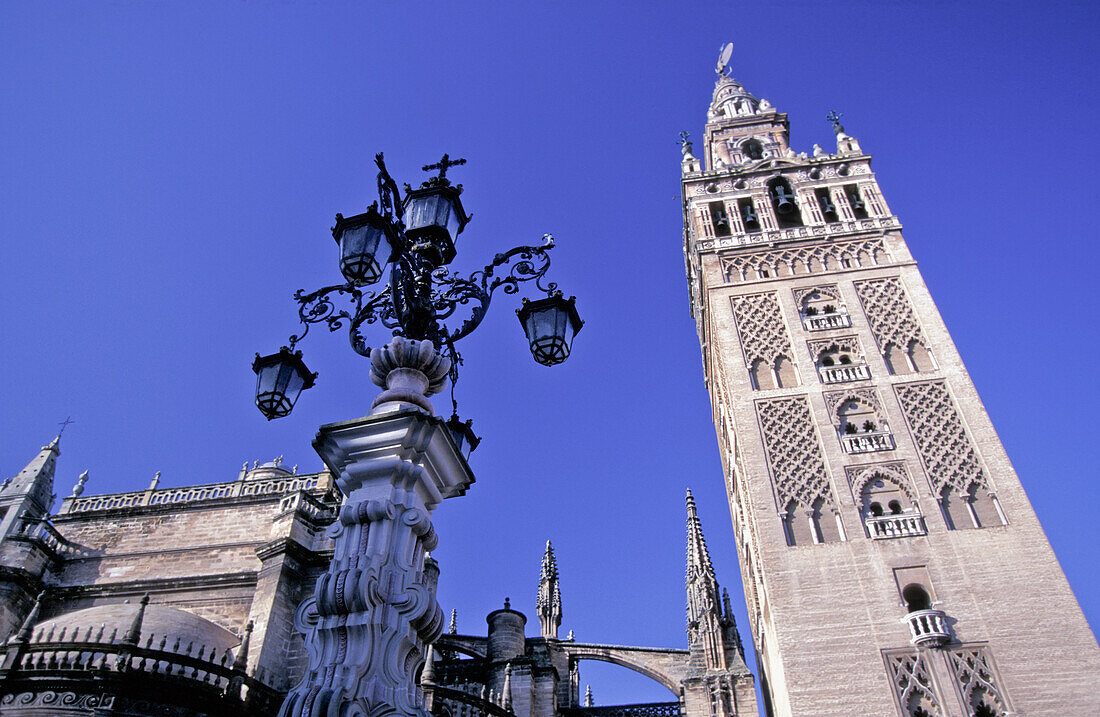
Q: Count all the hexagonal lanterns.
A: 5